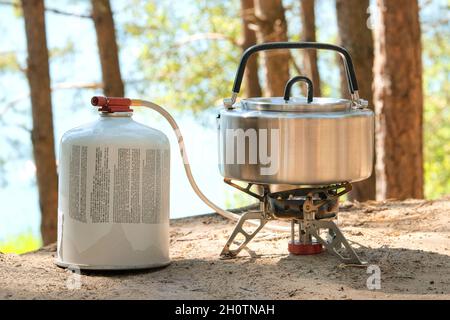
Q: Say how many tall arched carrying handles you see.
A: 1